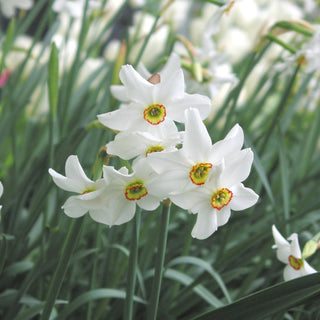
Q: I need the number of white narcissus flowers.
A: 7